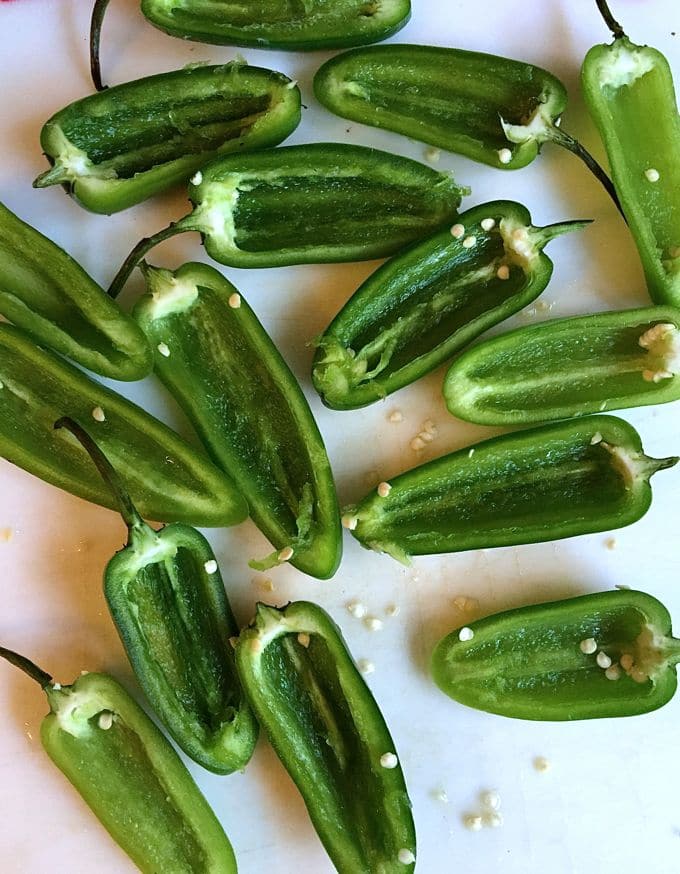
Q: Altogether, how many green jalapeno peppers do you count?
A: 15